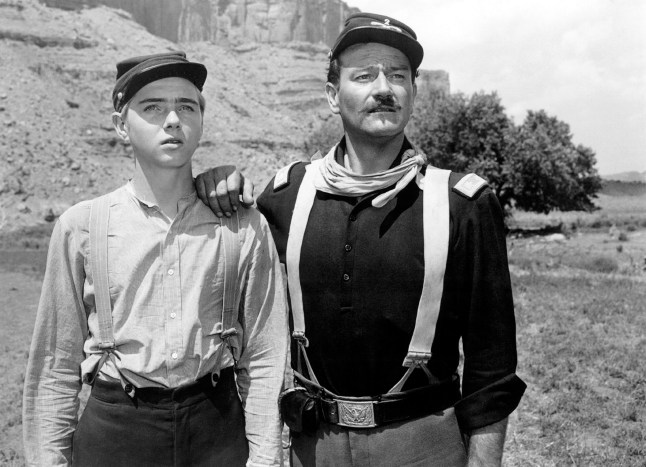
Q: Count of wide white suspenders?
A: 2